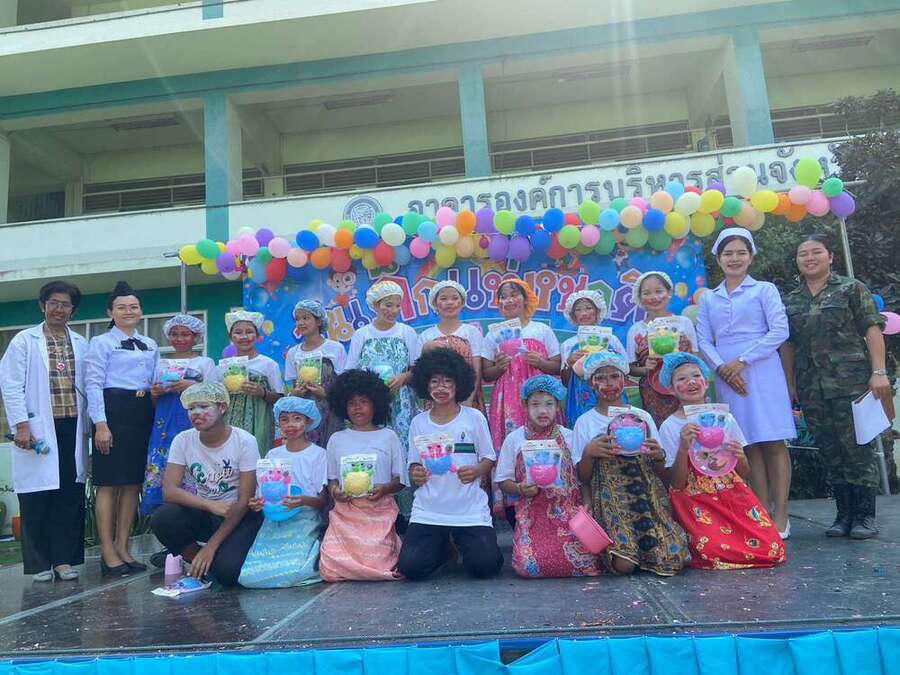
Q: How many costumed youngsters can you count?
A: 15